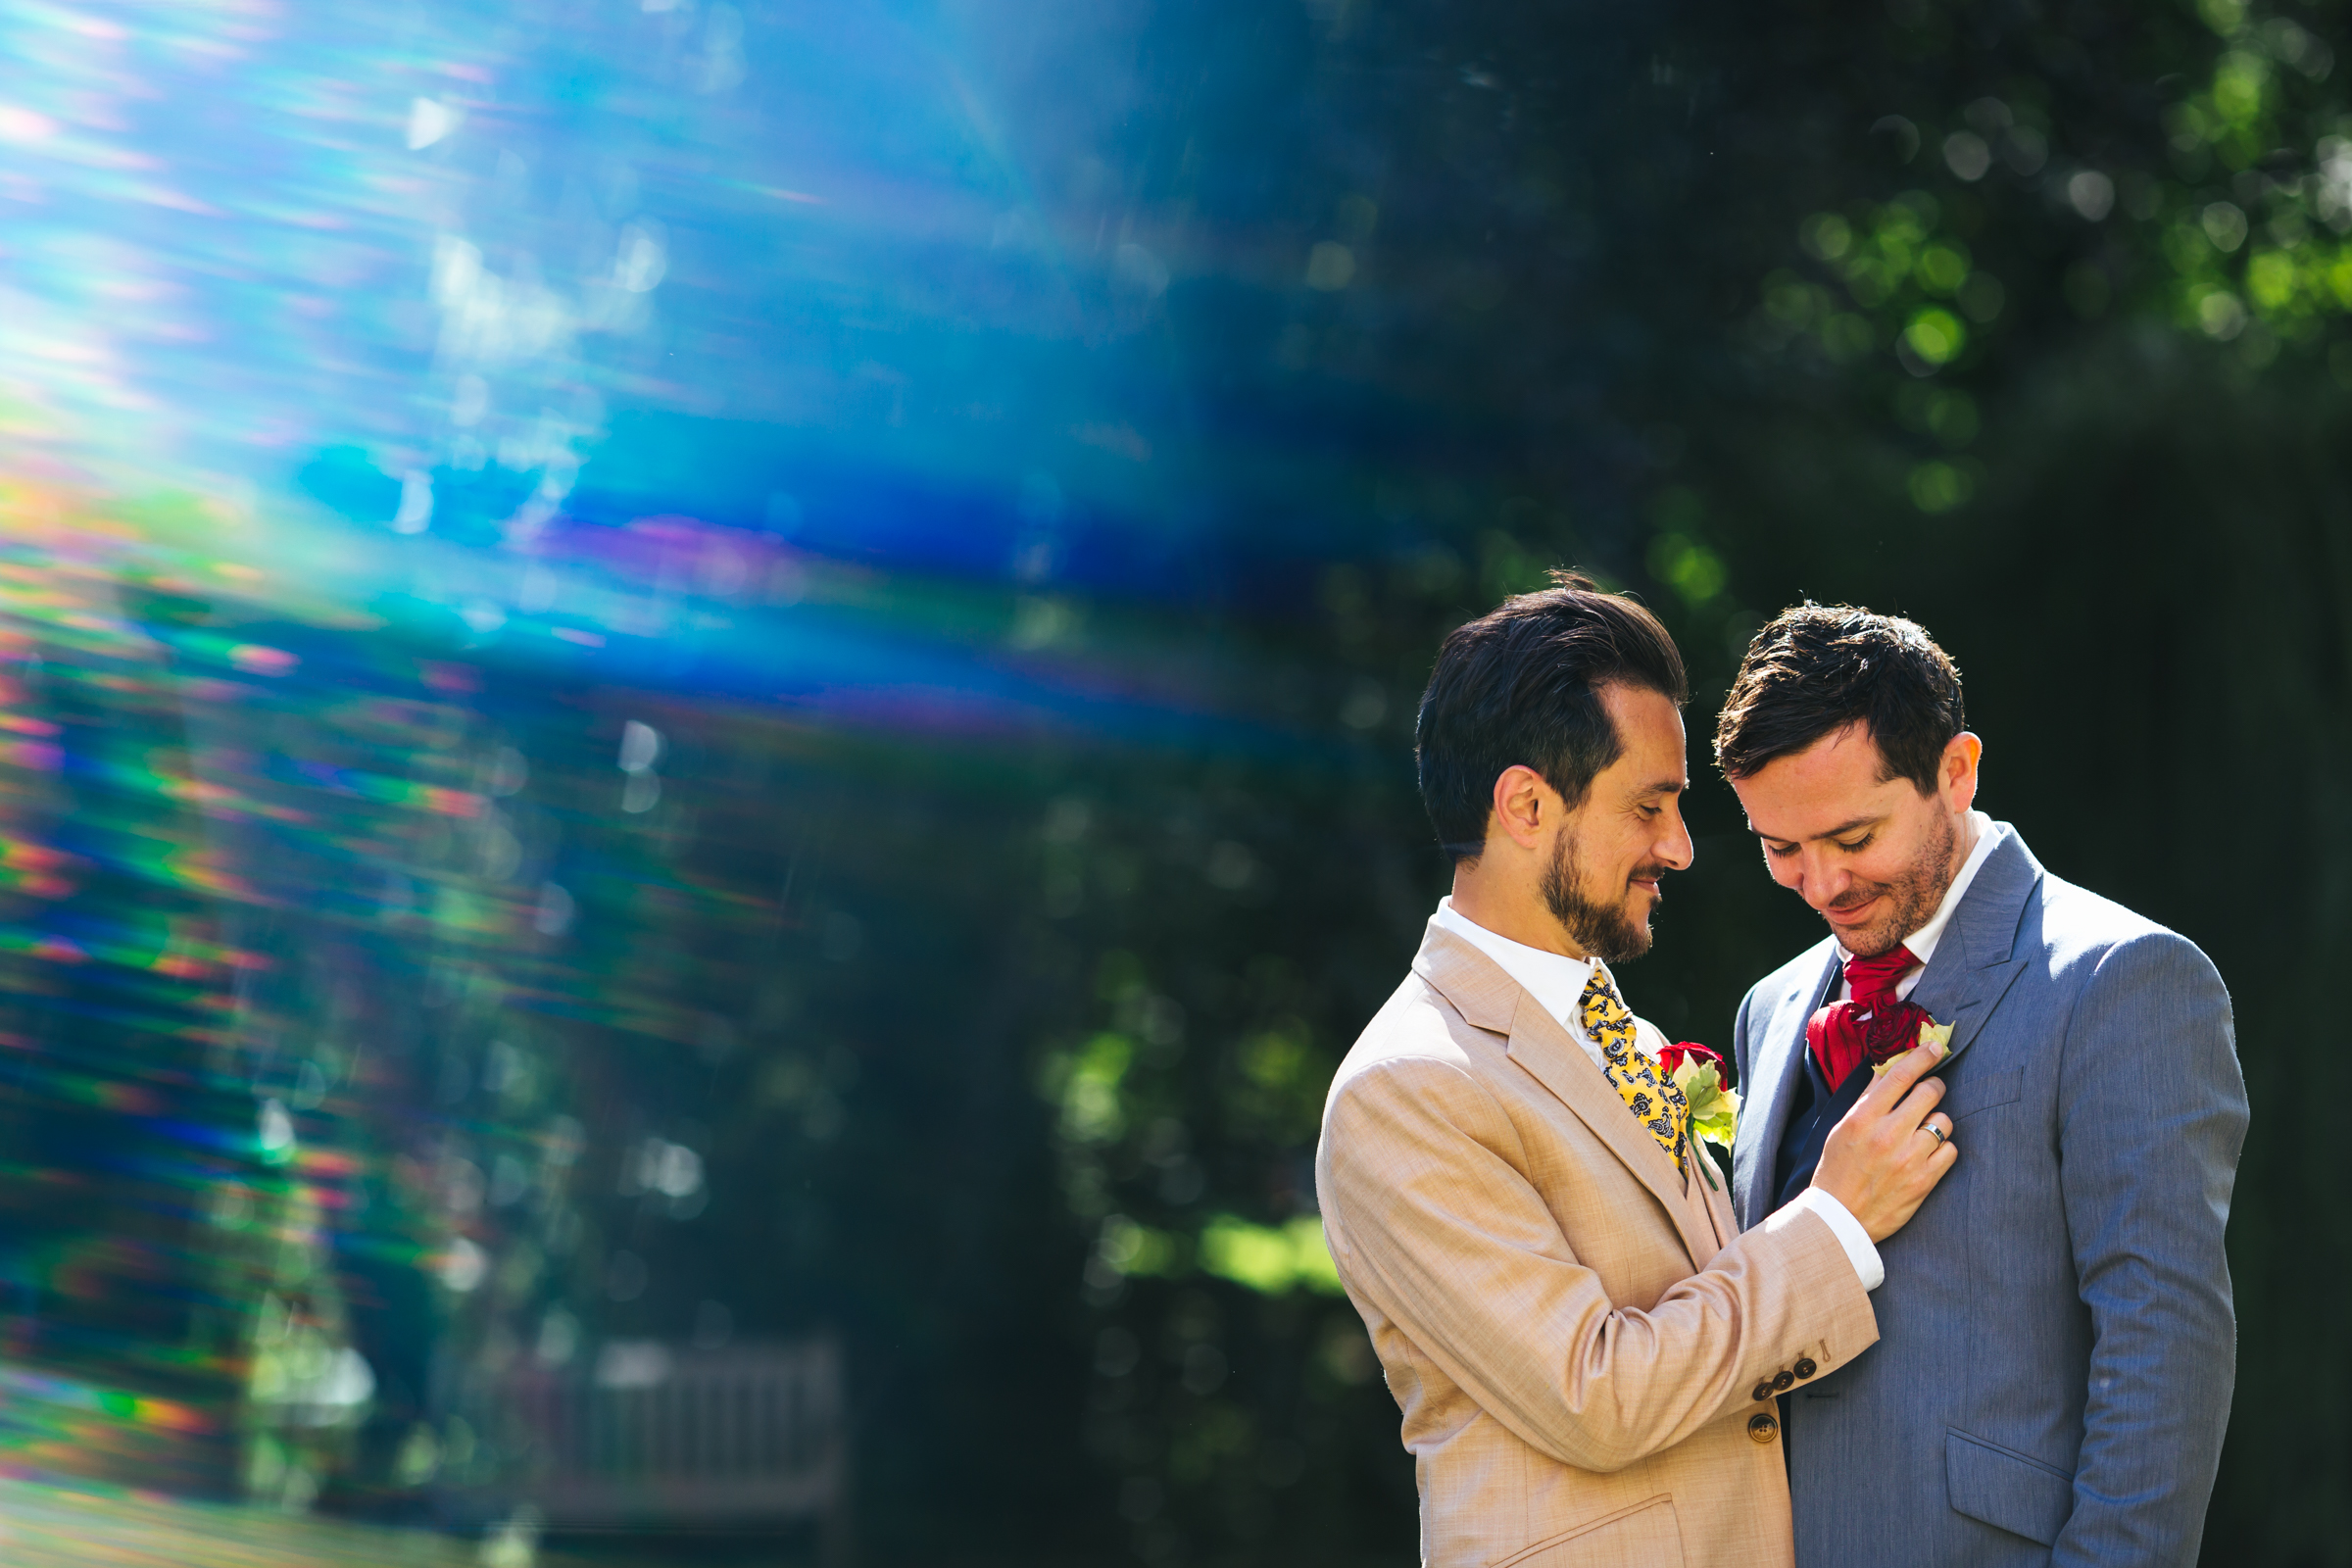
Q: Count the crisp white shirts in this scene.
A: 2